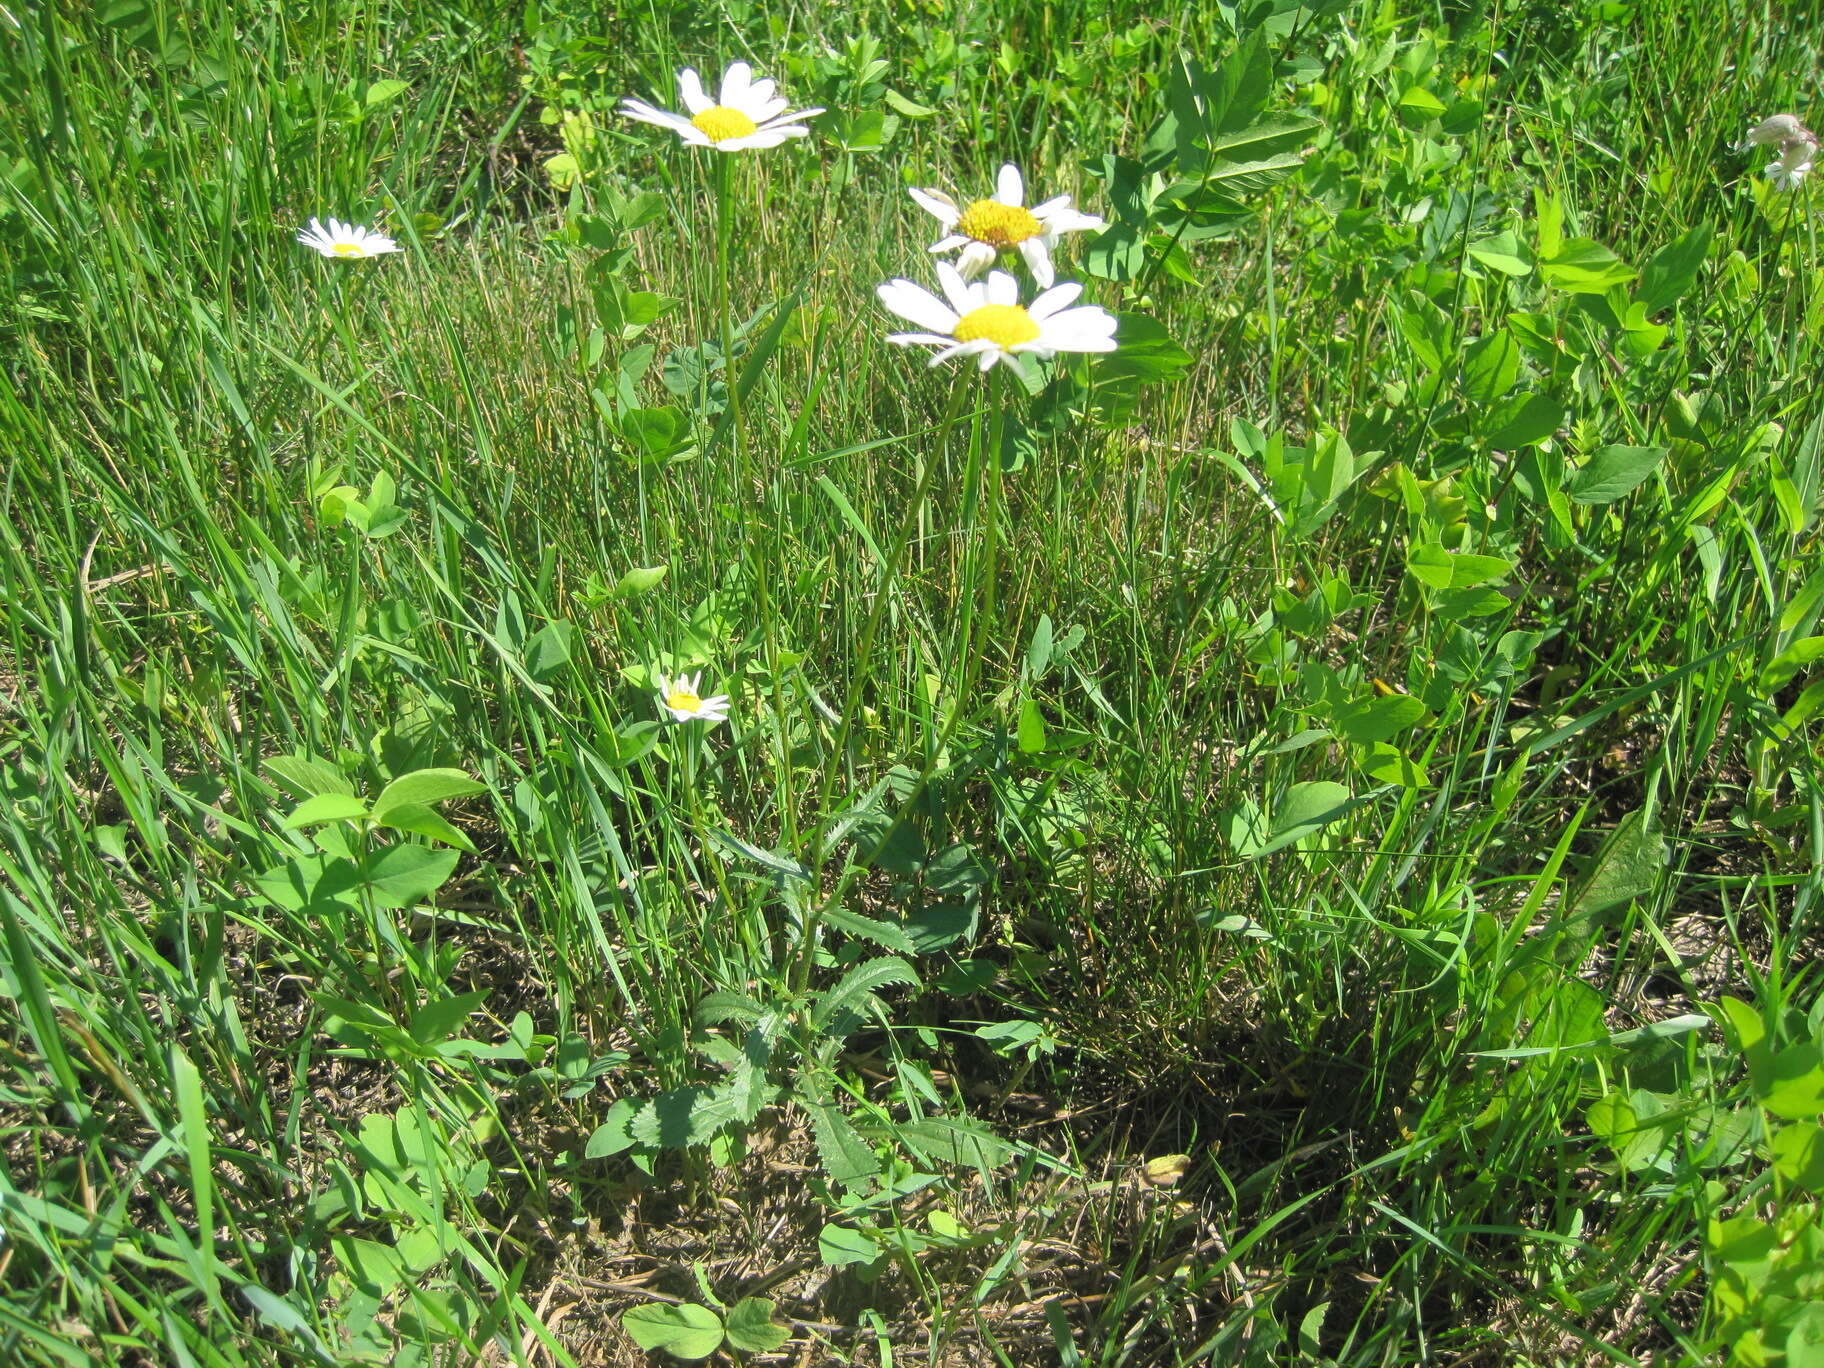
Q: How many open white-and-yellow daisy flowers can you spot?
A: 5